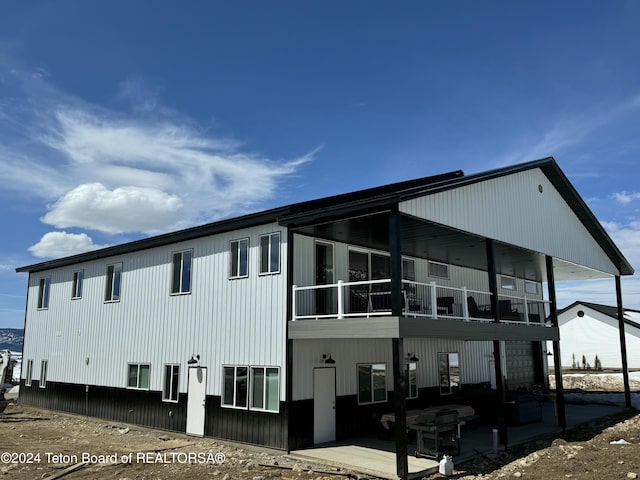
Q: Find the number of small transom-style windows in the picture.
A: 3